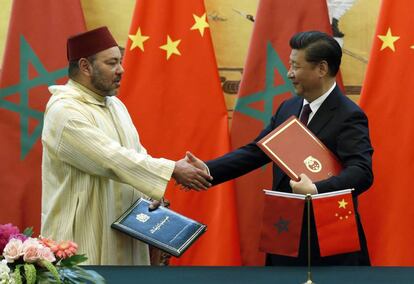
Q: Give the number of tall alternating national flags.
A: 4